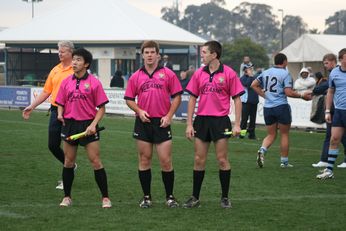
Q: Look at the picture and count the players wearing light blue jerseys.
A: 2